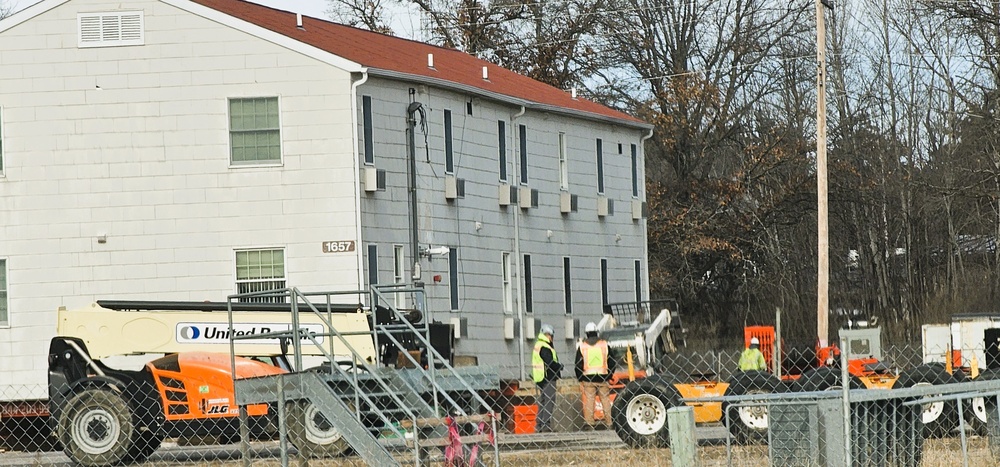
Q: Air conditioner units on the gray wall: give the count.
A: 11